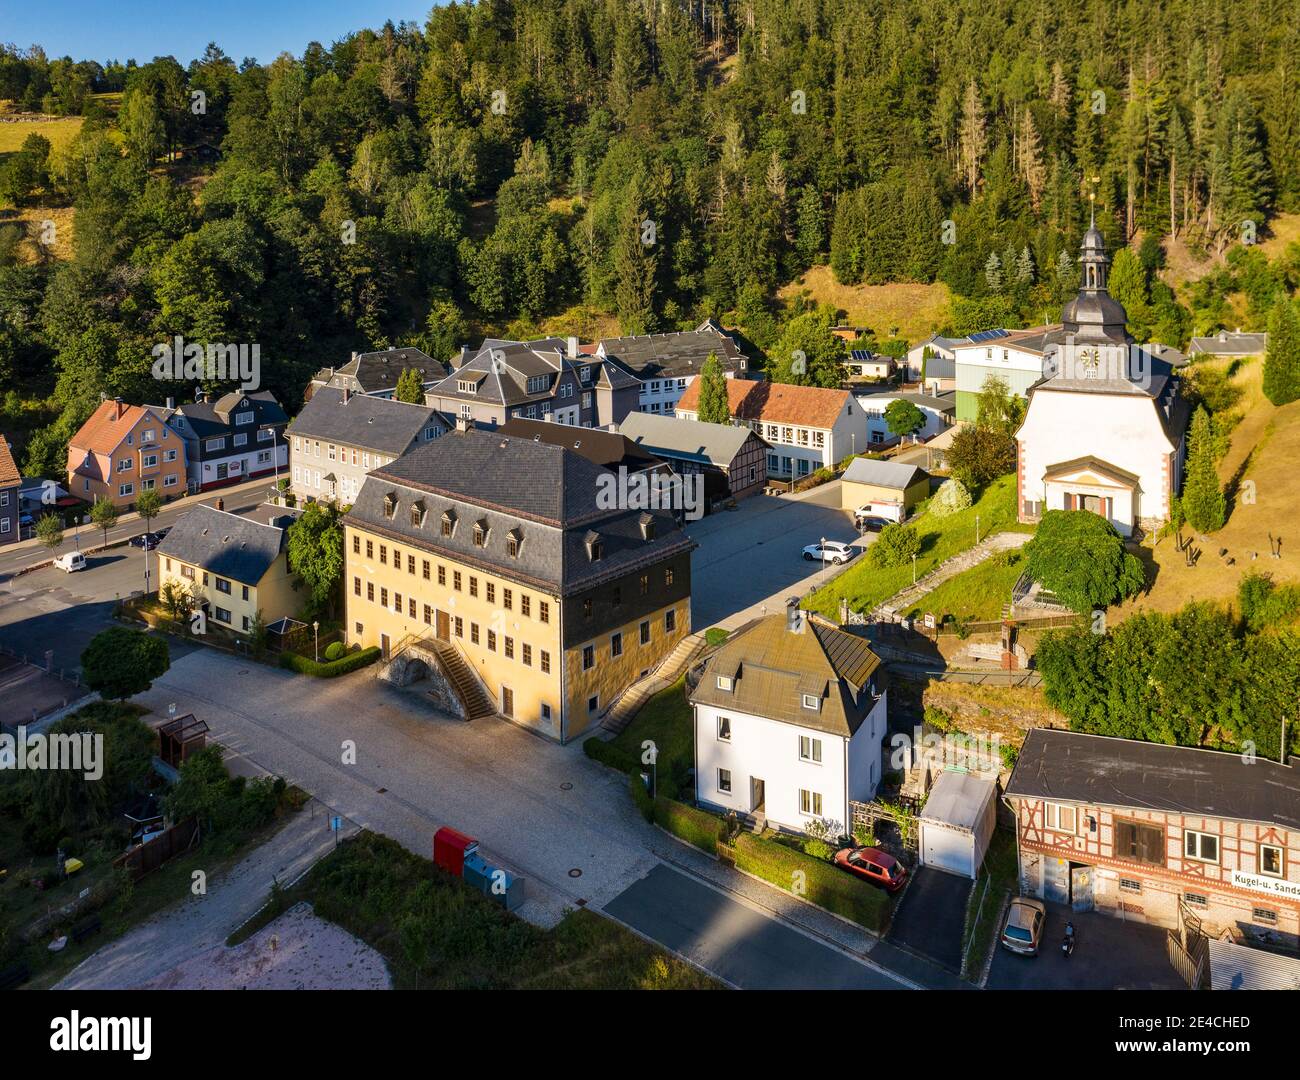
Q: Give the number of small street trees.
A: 3